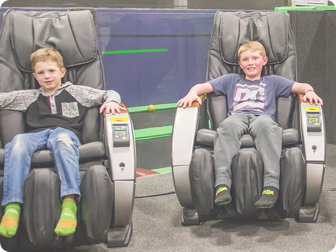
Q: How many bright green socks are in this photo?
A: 2